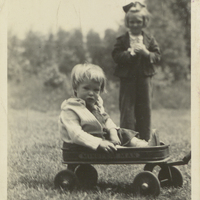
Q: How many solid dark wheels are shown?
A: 4